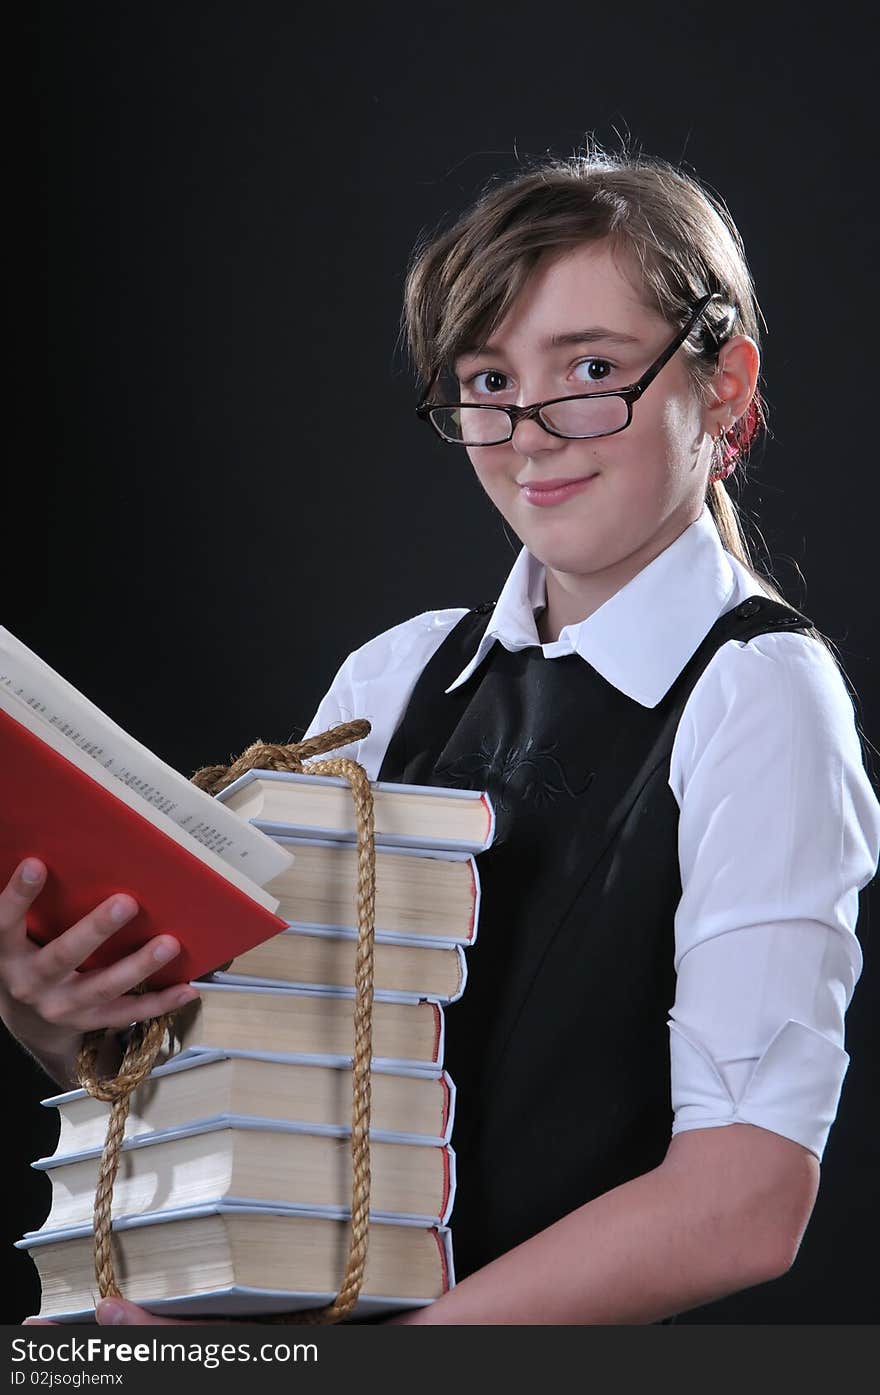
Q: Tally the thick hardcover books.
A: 7